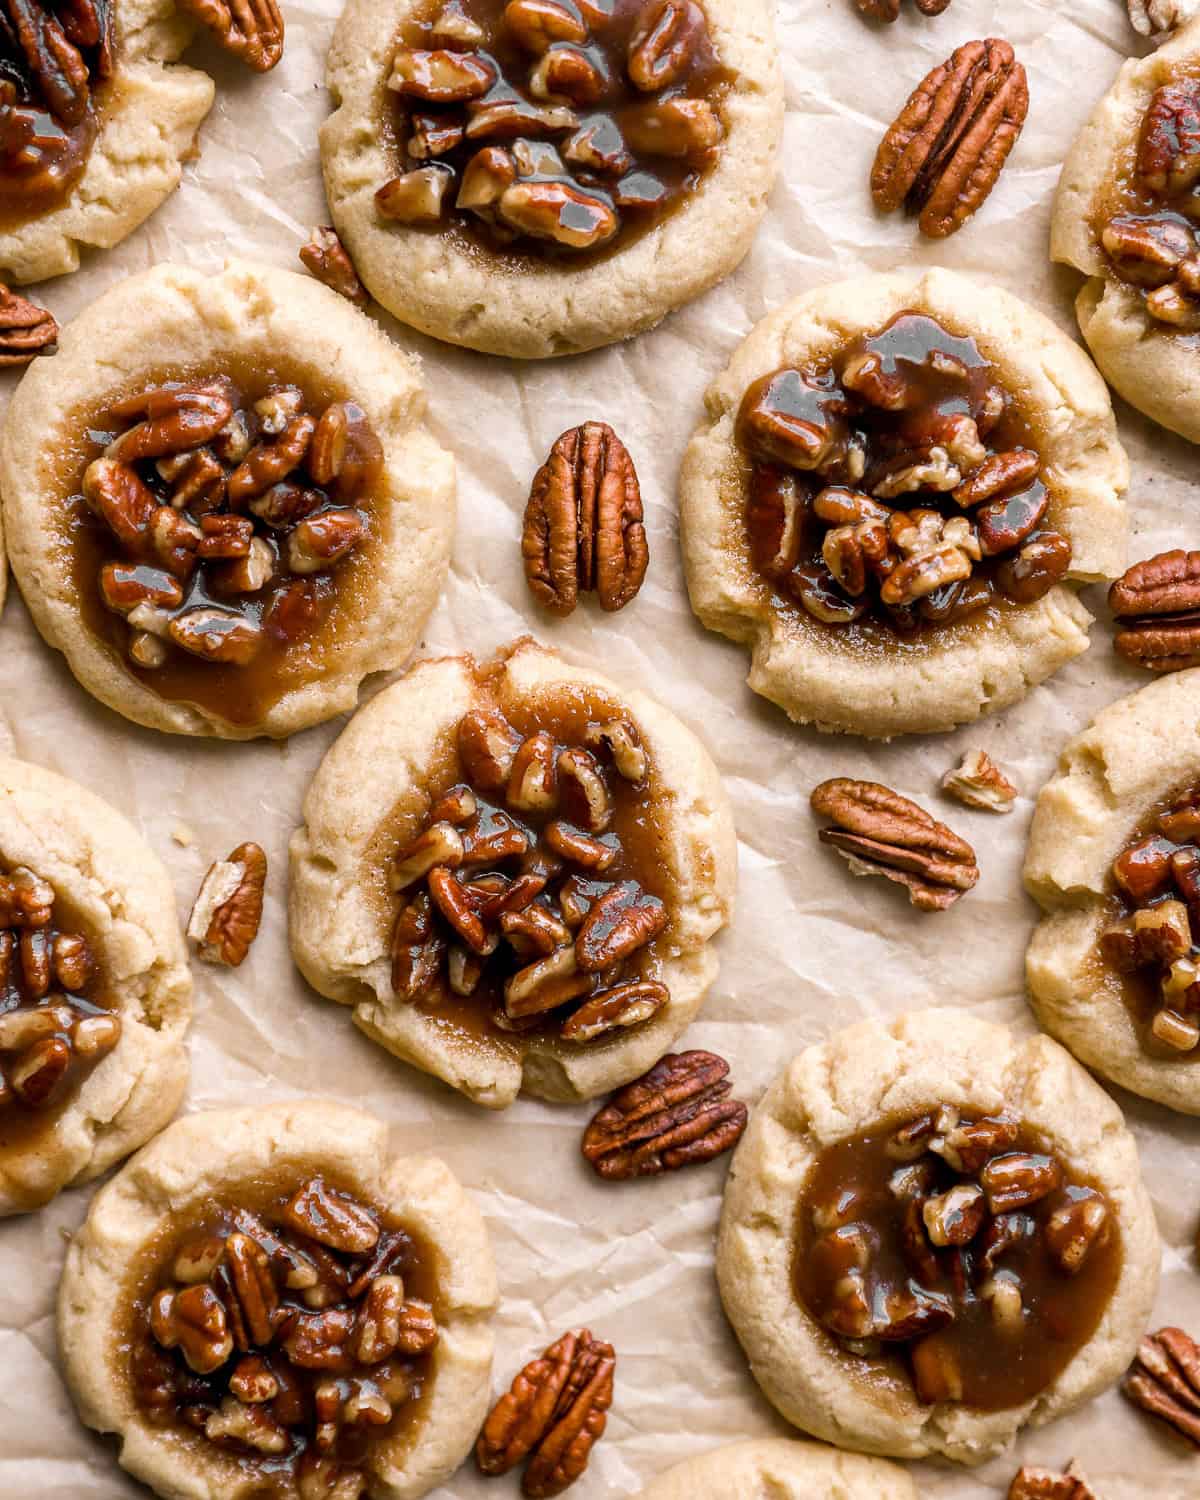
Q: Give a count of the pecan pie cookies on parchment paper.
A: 11